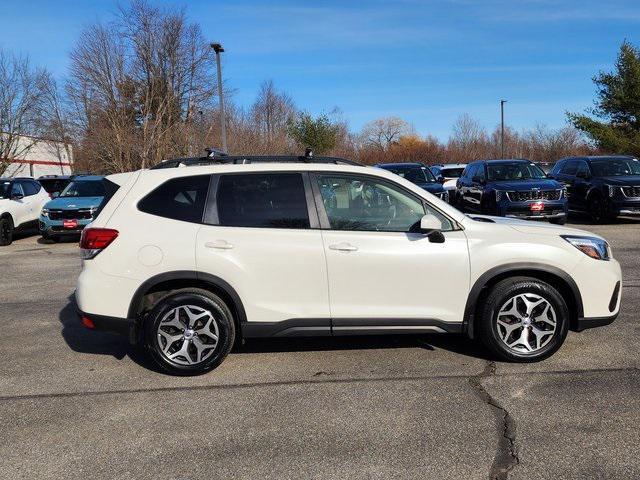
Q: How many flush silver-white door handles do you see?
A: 2